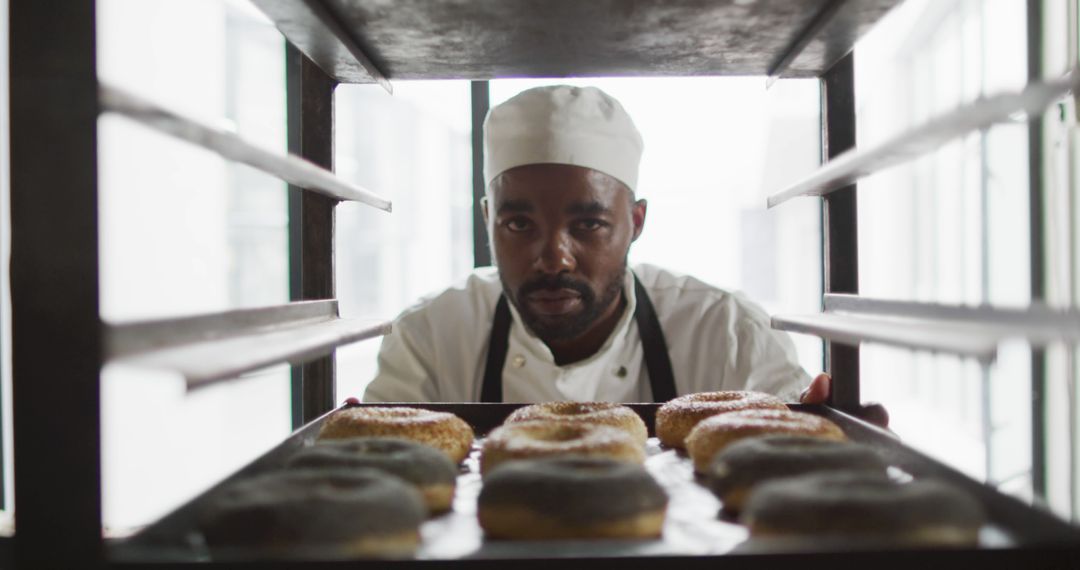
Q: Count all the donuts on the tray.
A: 10